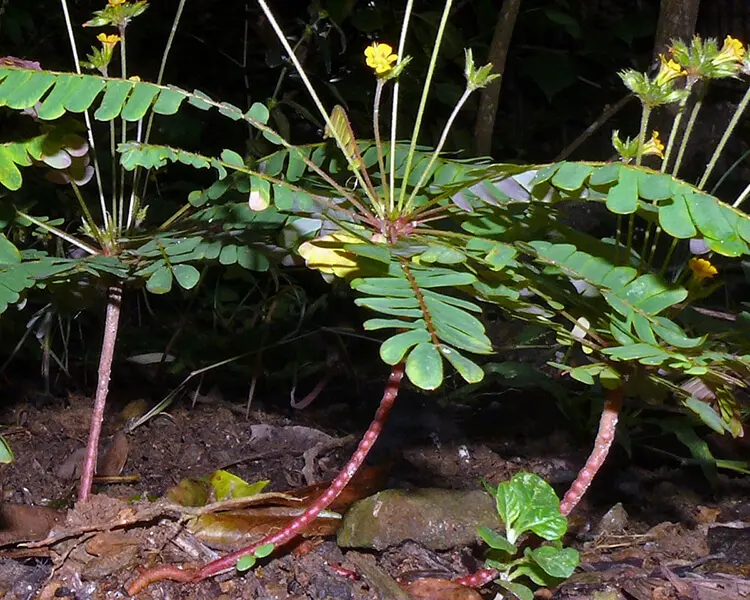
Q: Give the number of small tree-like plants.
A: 3